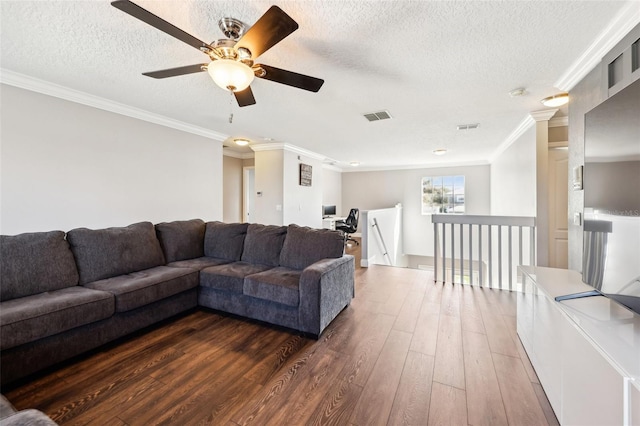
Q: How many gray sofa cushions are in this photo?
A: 11